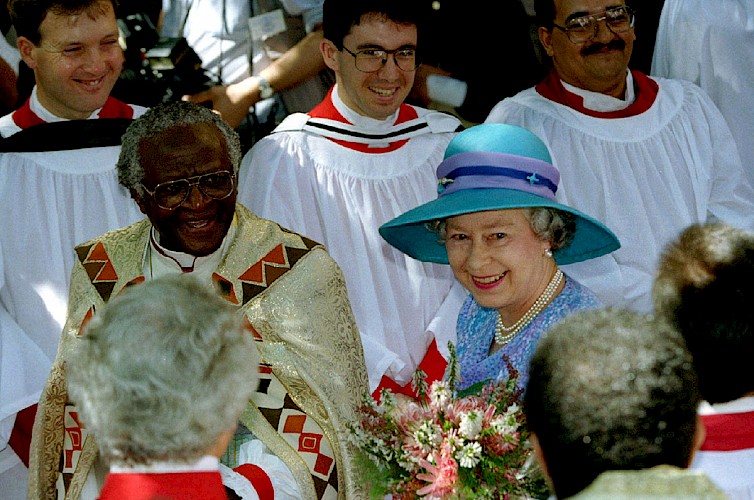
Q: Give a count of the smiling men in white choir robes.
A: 3